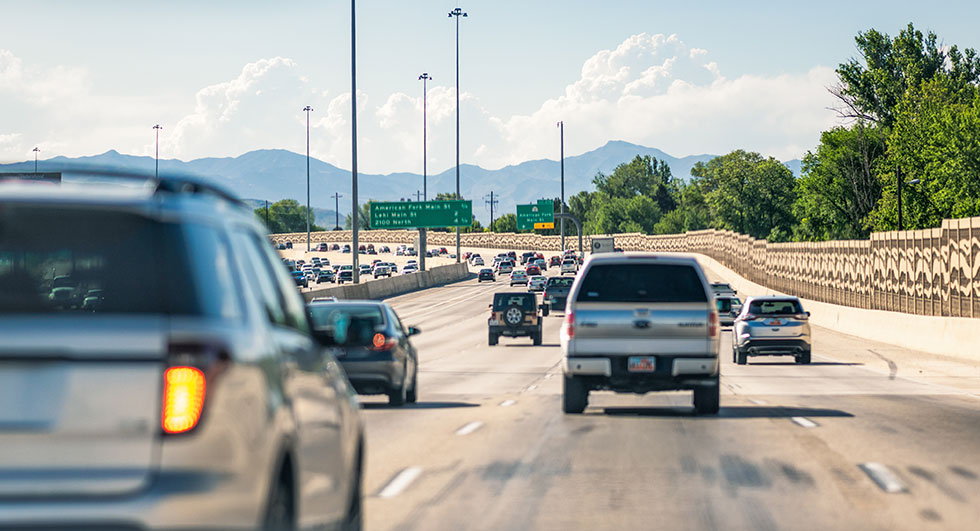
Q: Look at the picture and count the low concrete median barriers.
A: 1